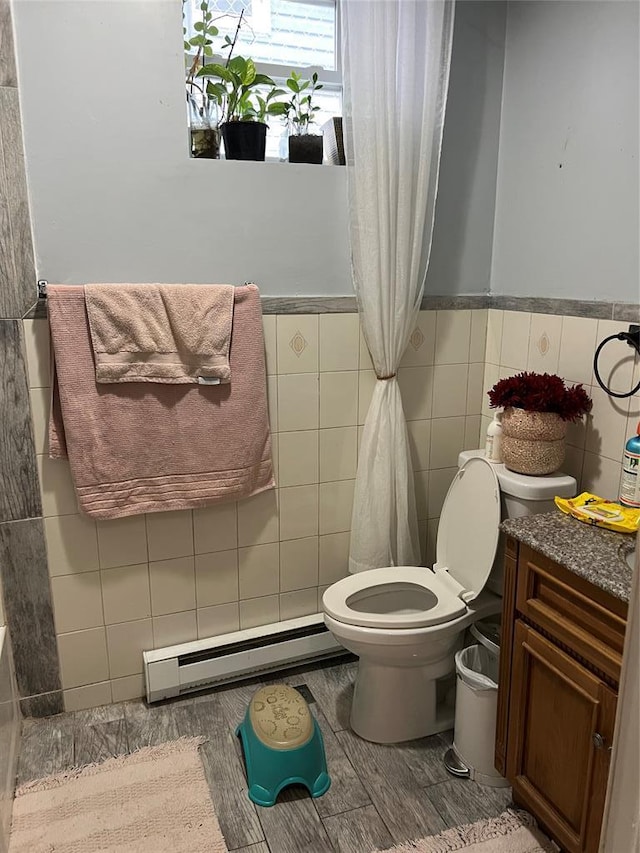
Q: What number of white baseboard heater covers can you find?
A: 1